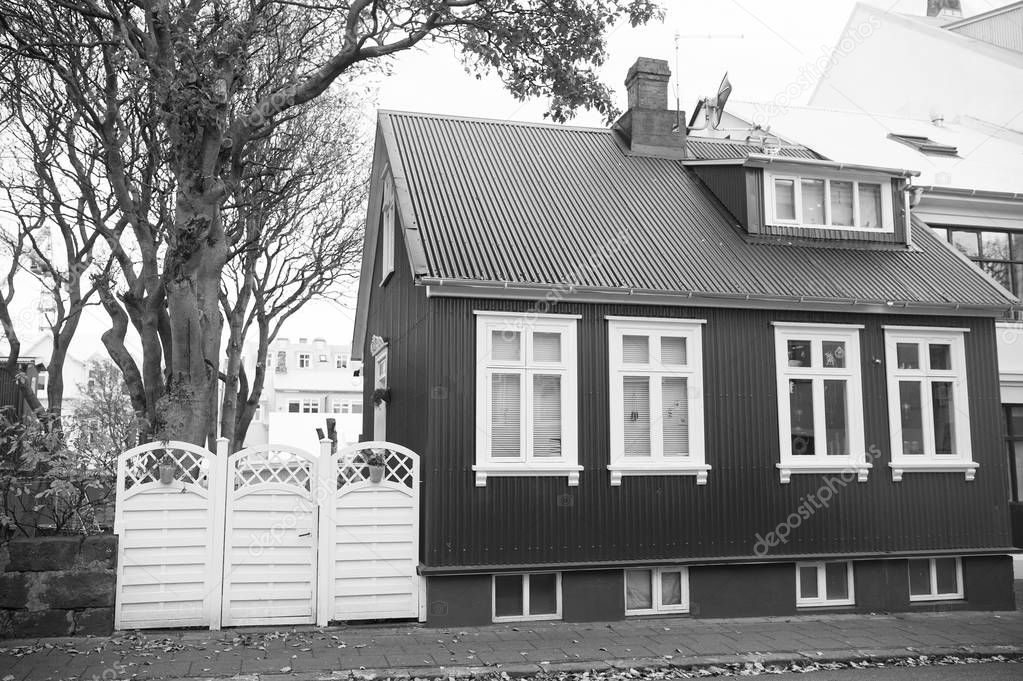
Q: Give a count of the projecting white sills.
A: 4